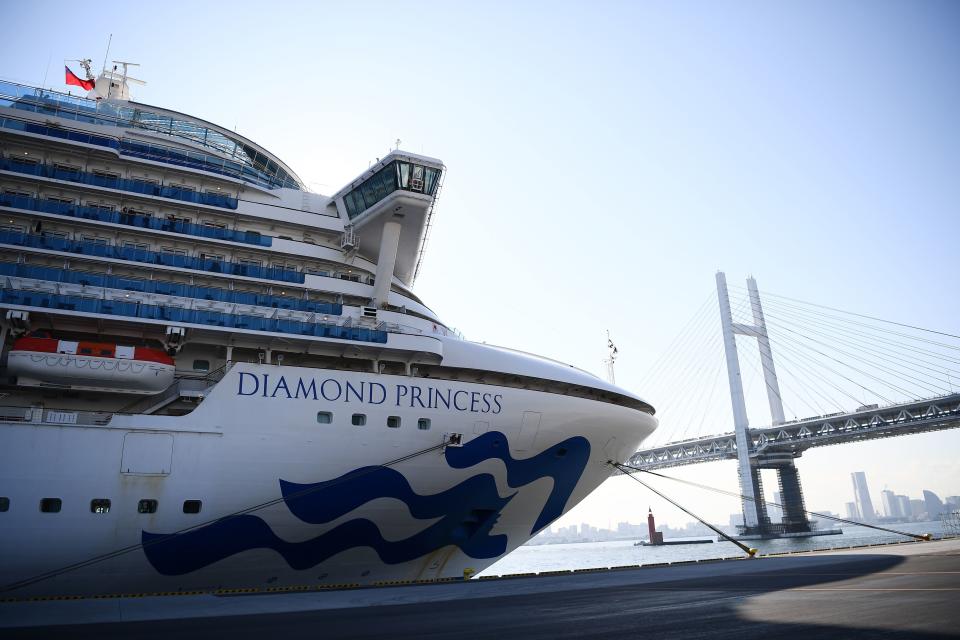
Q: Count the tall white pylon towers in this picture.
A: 2